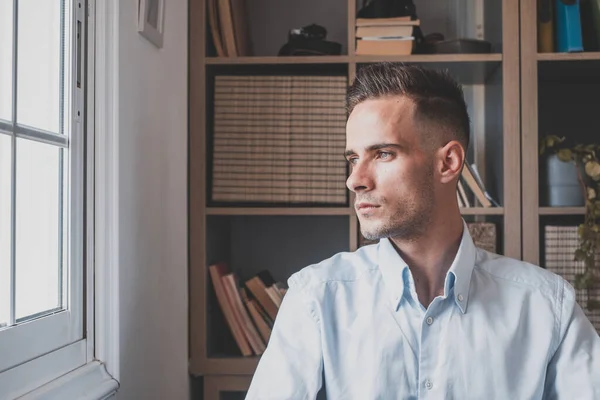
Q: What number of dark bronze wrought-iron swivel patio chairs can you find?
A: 0